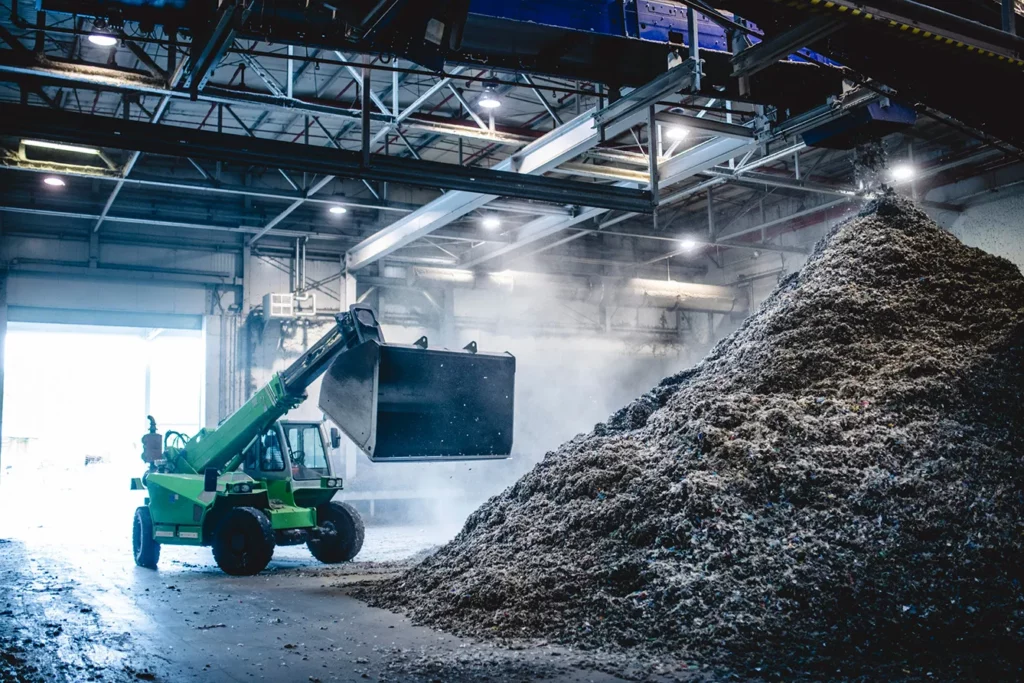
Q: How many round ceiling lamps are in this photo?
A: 8